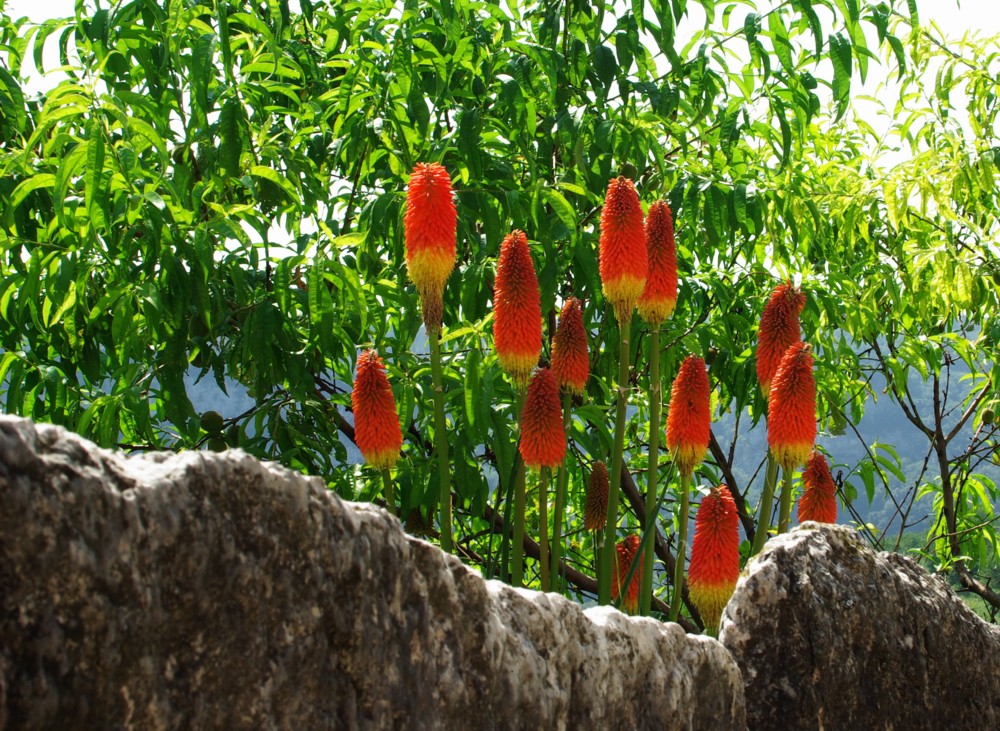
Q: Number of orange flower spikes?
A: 14